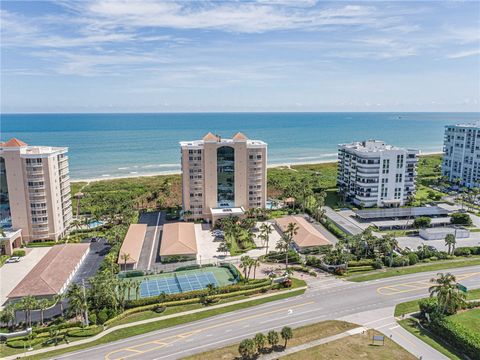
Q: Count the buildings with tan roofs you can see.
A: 4